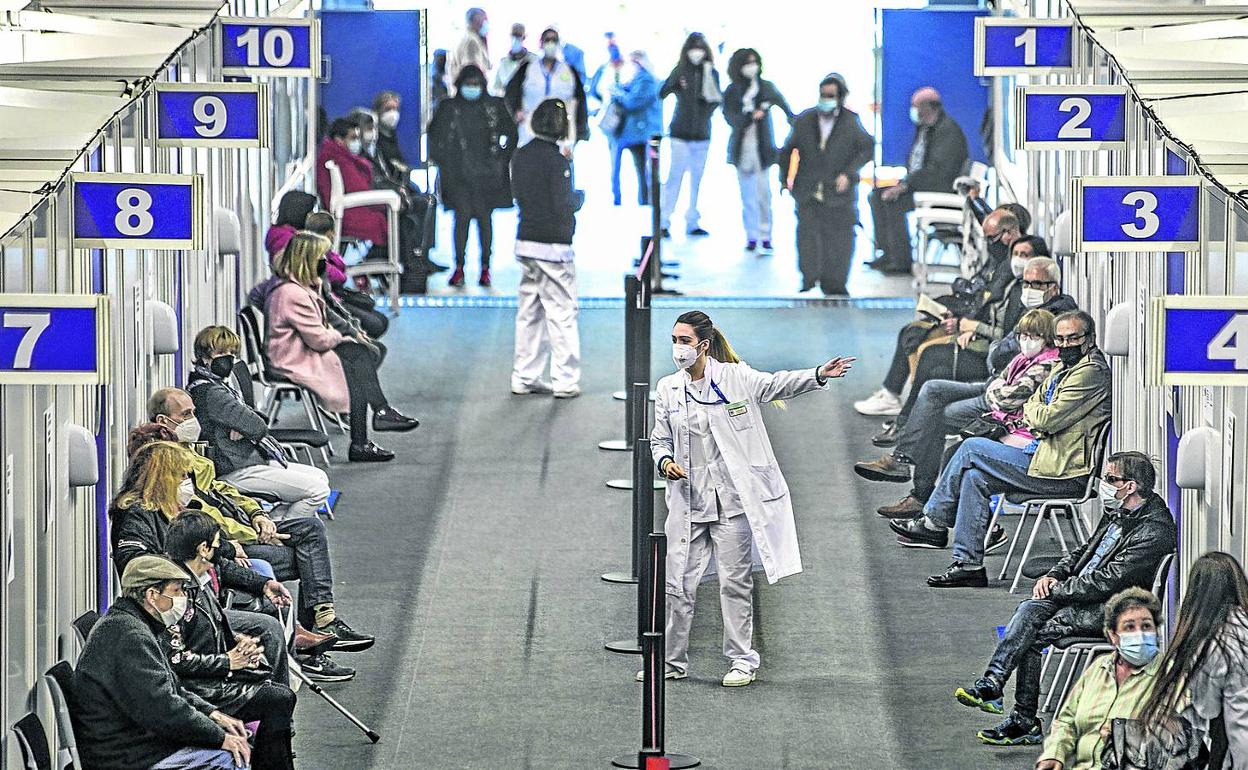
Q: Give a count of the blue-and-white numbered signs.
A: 8